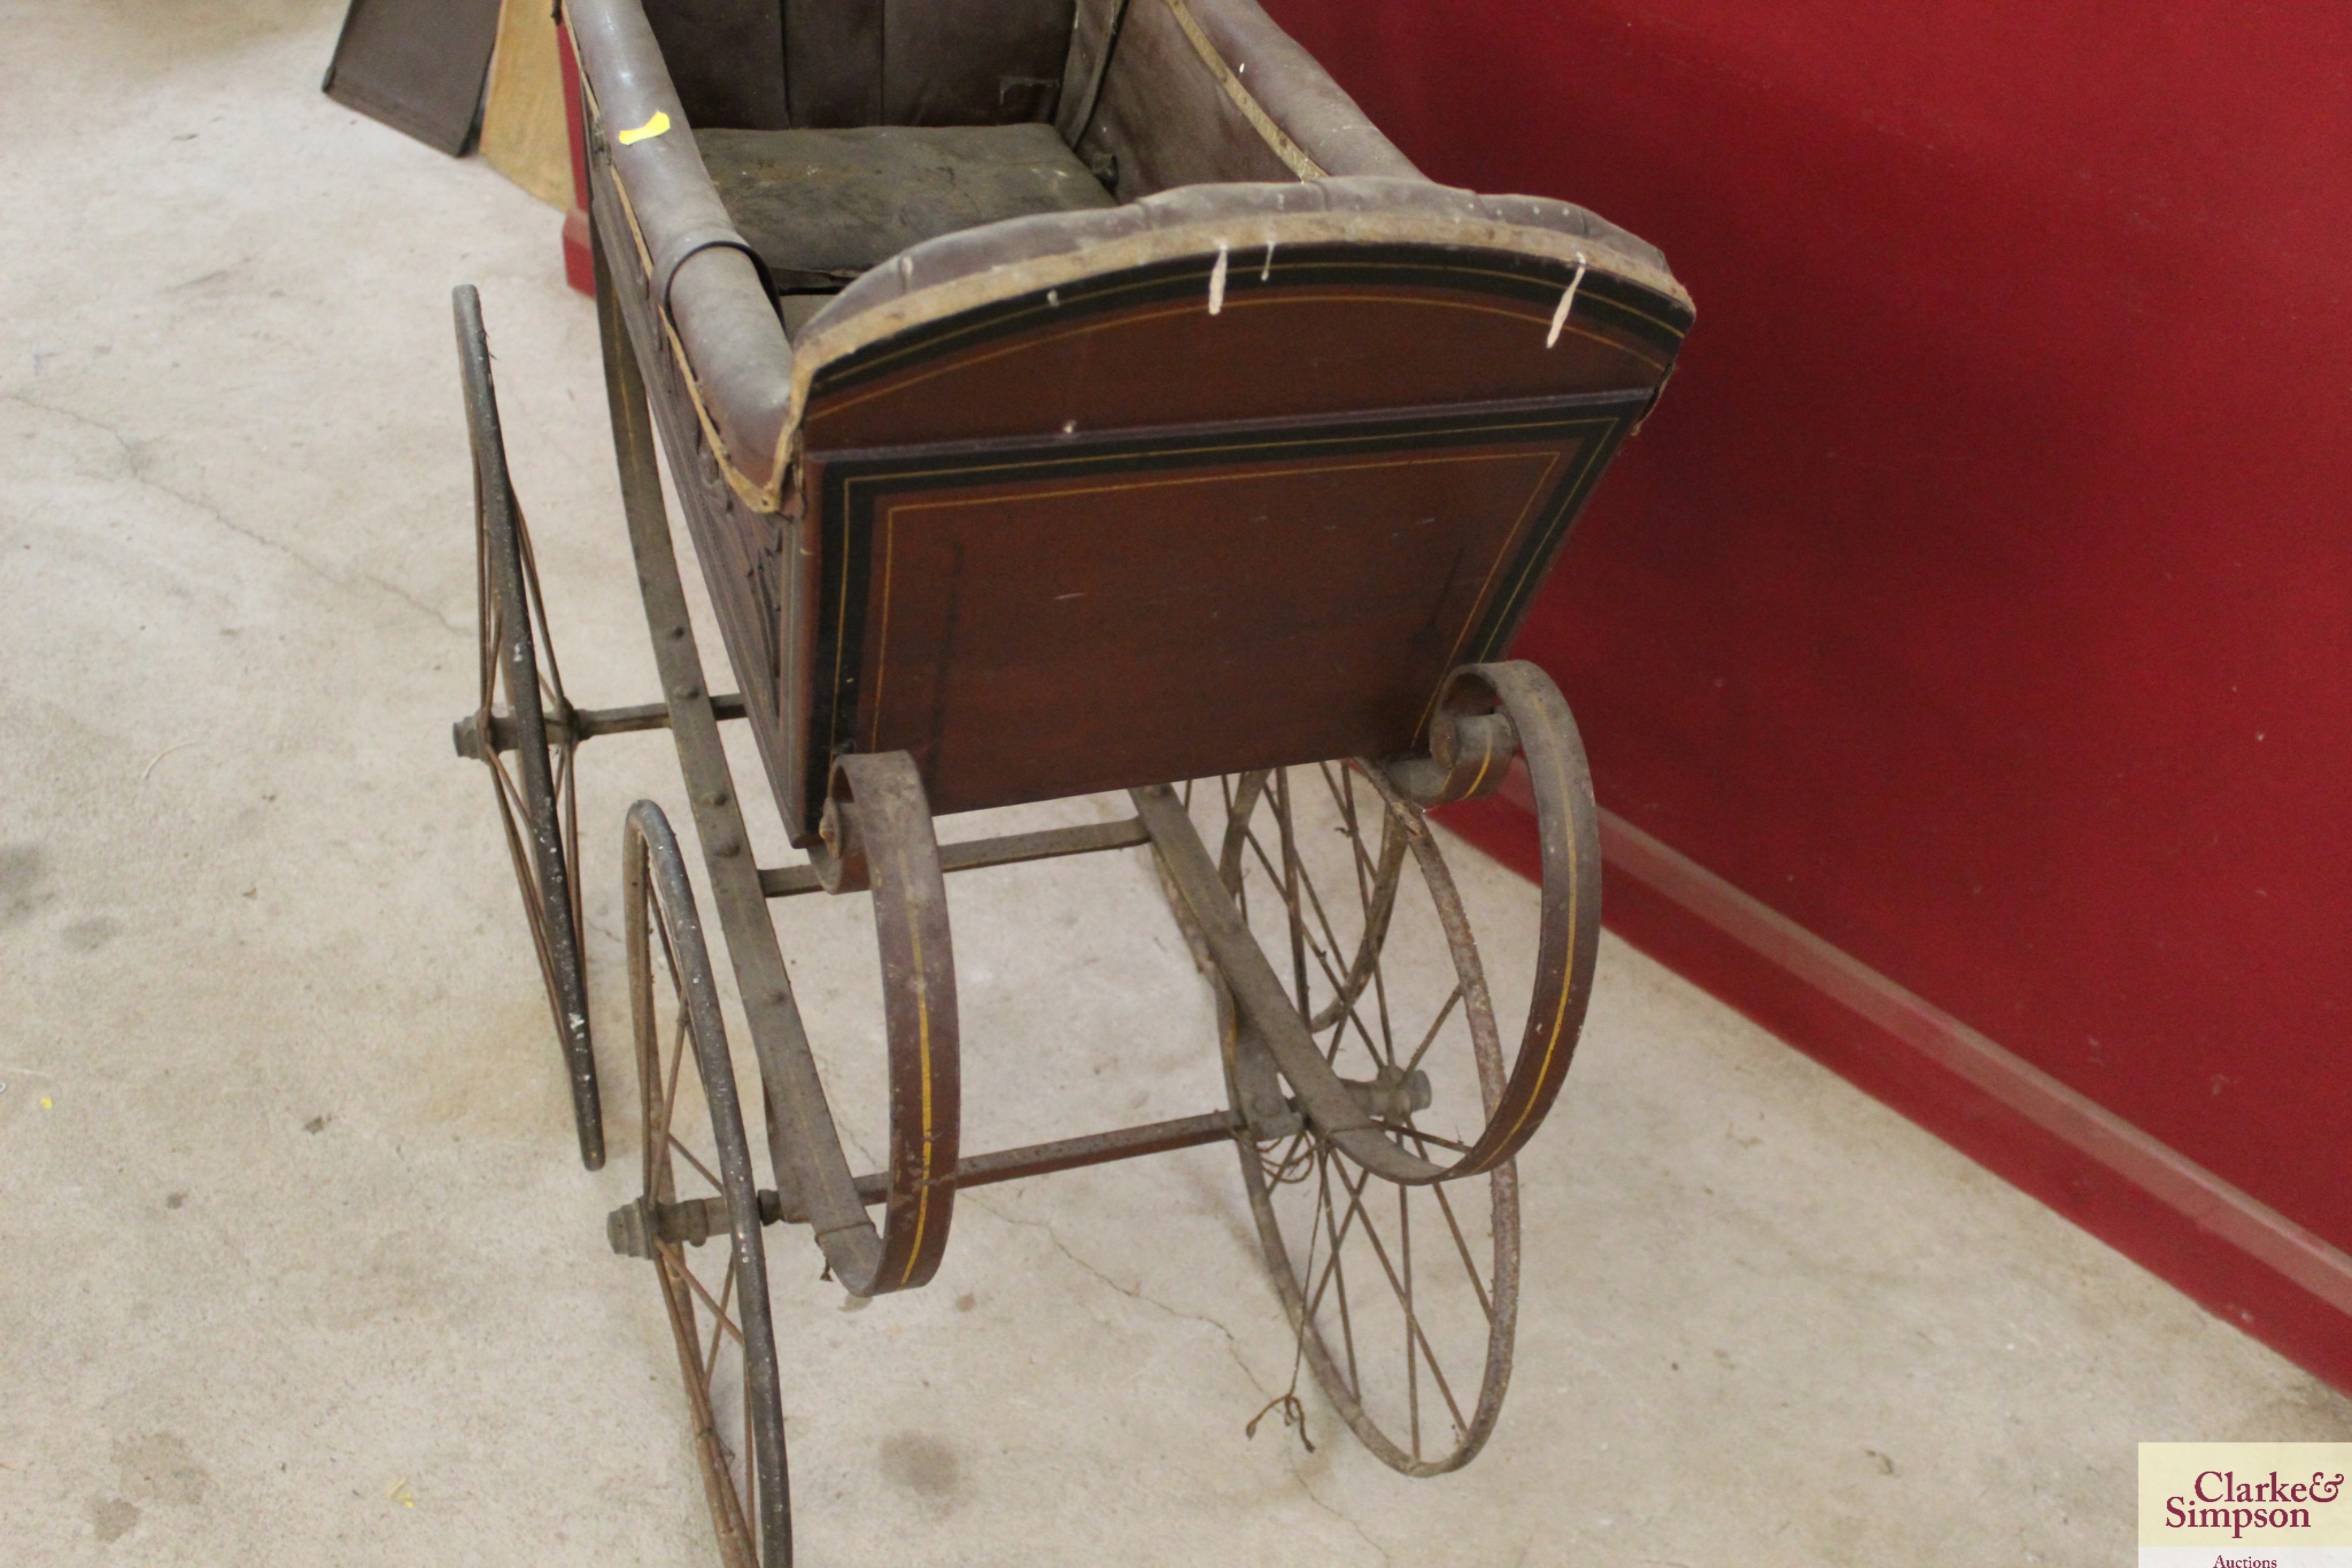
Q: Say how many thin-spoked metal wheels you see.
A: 4